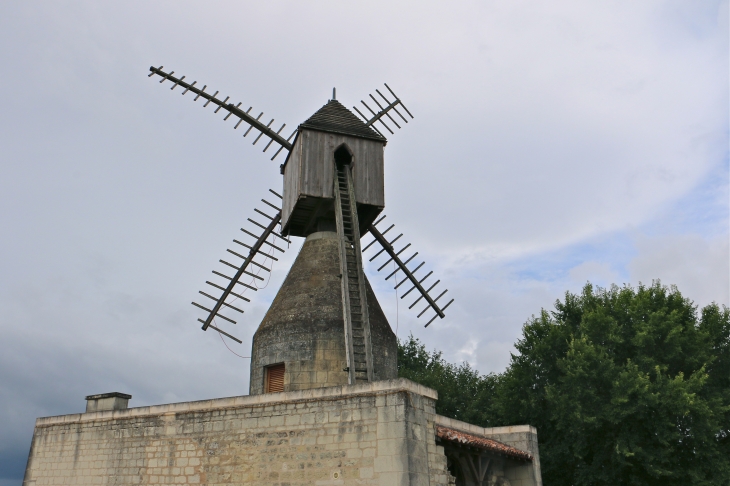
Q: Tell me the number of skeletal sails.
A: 4